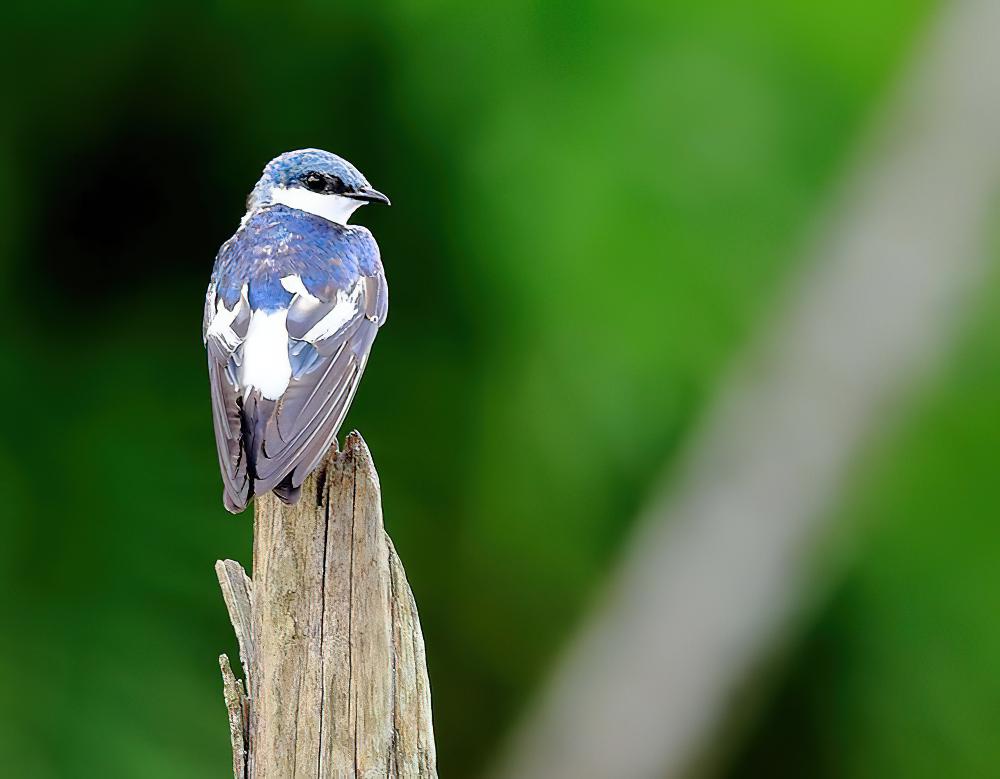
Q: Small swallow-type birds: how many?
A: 1